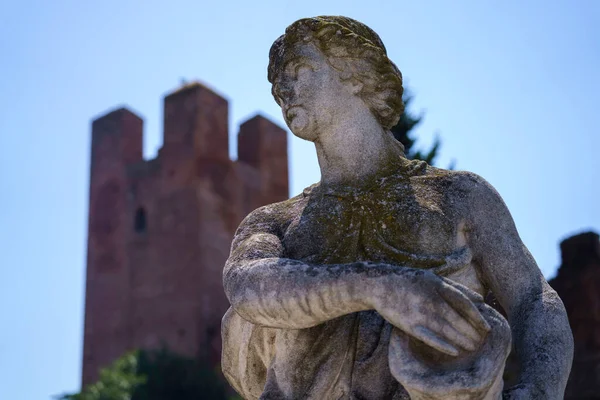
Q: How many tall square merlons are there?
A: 3